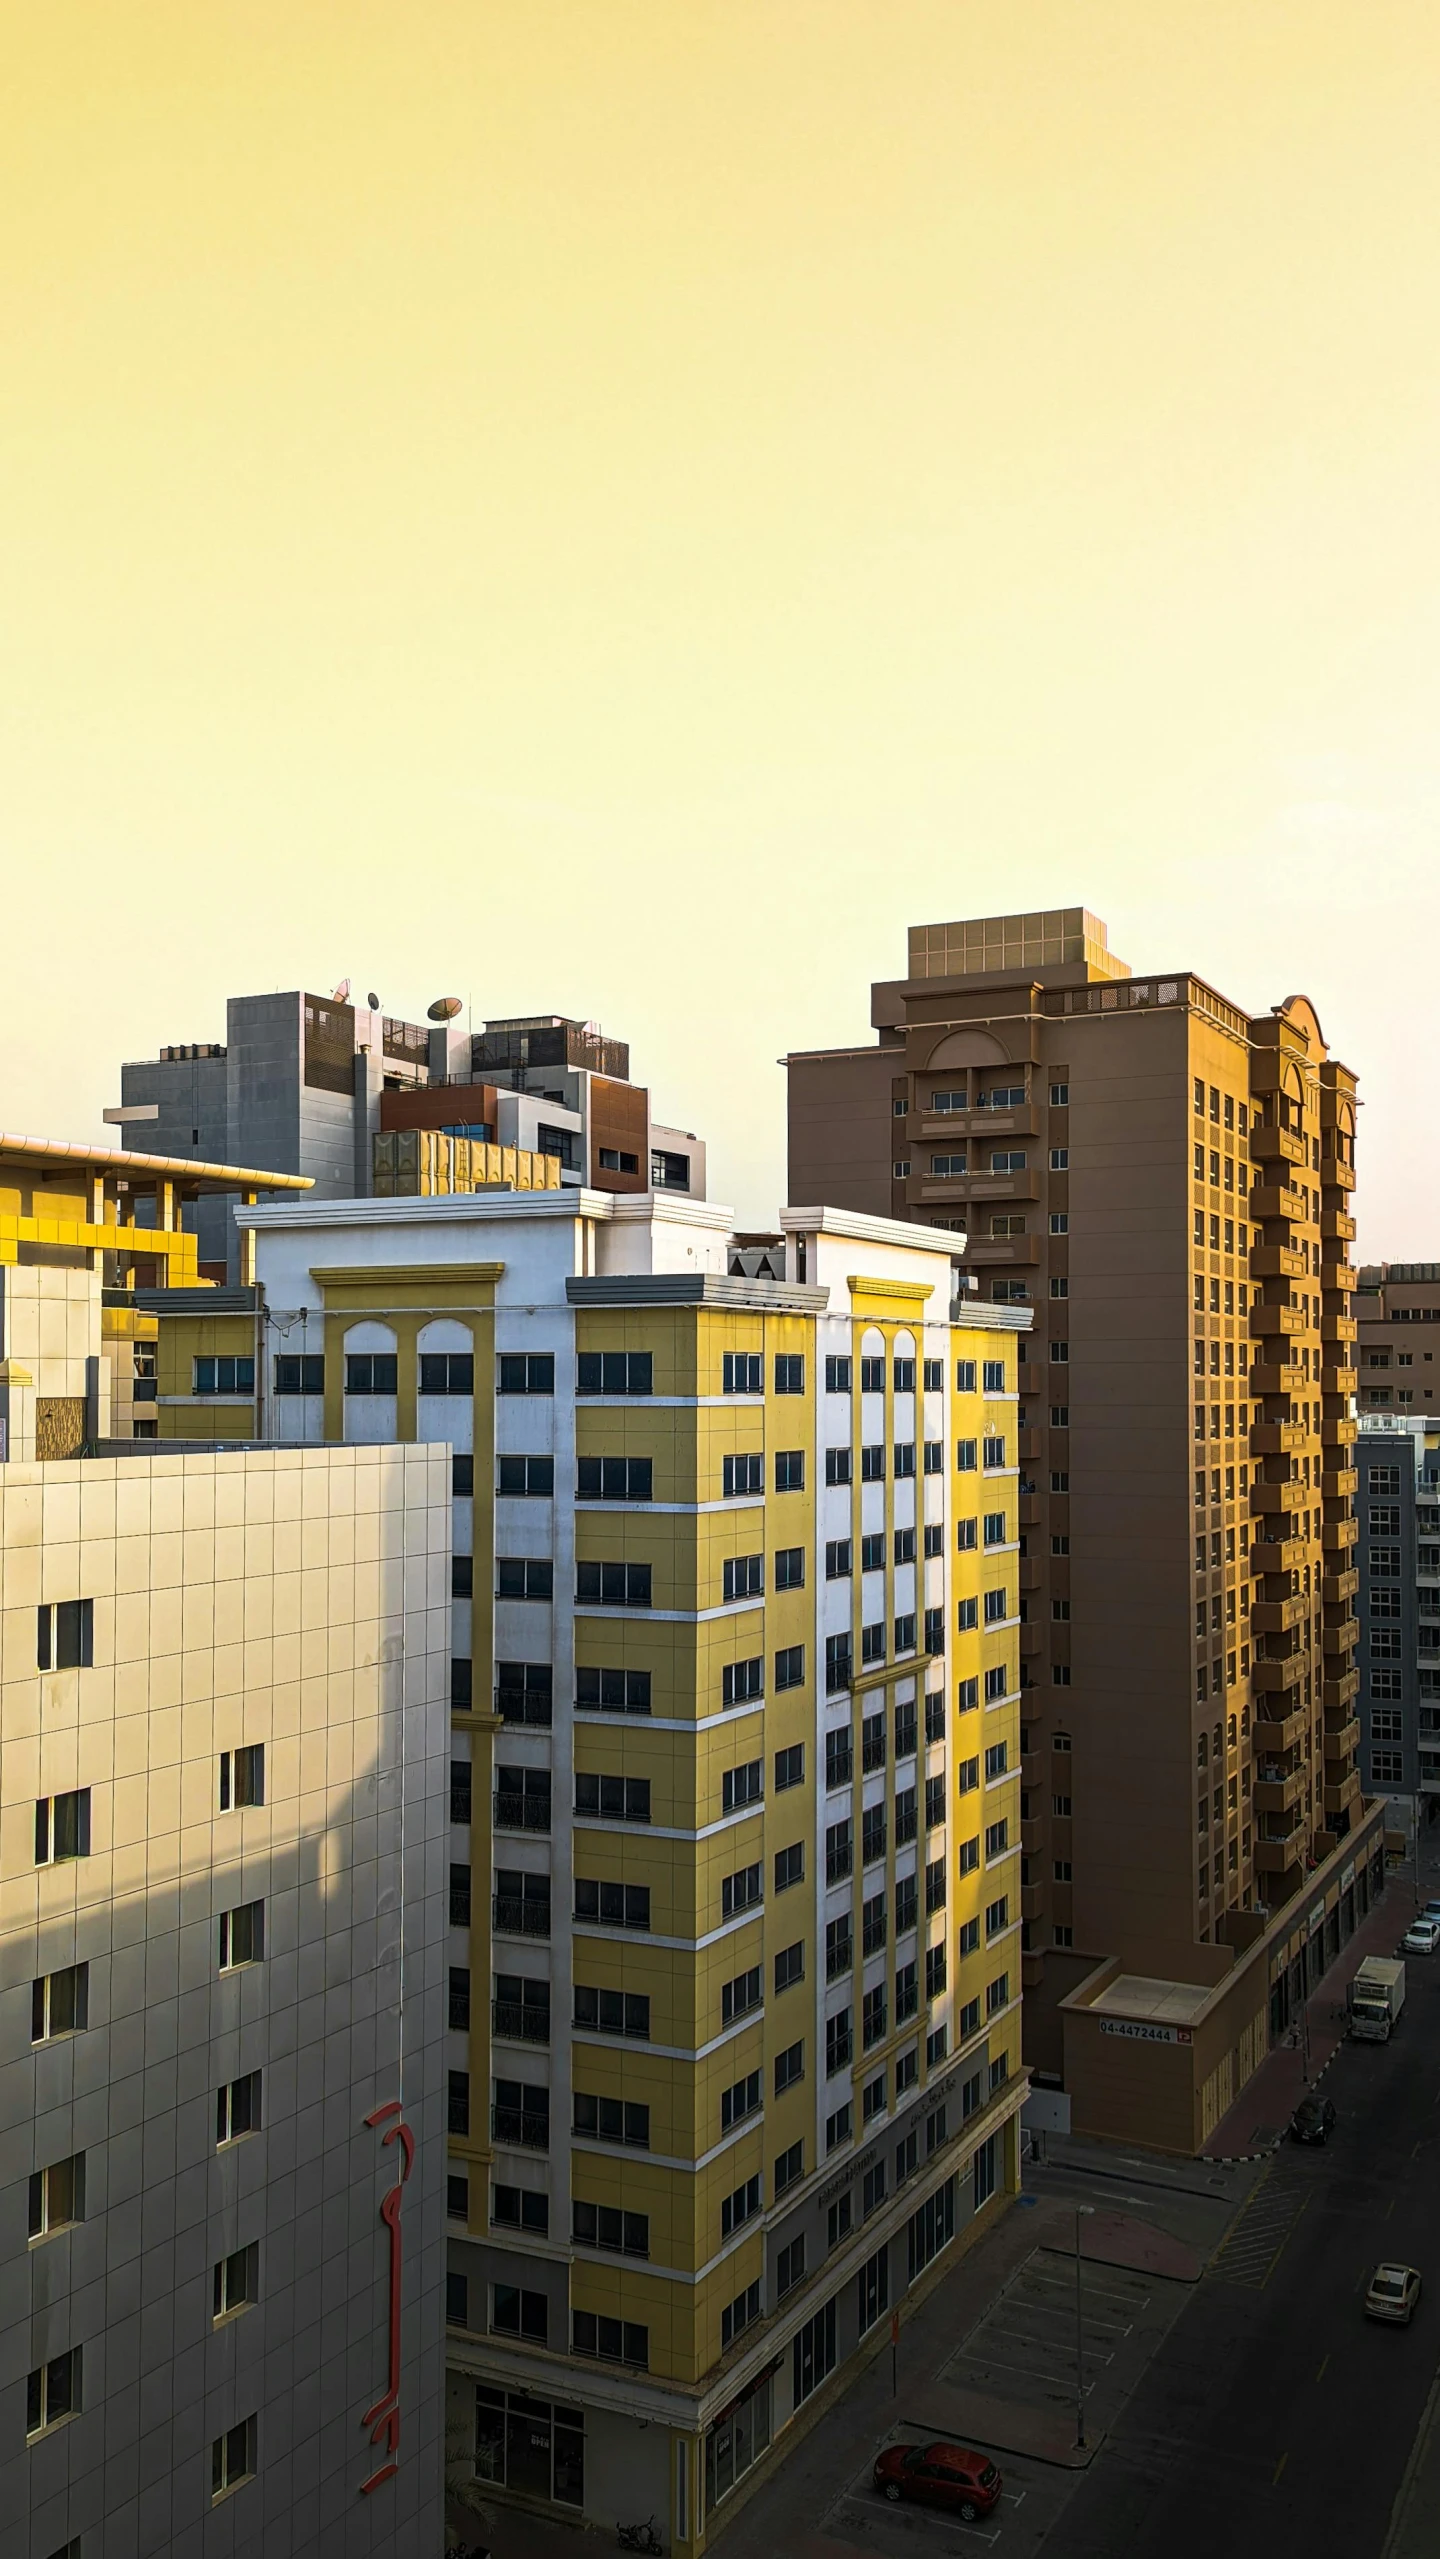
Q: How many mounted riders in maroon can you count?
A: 0